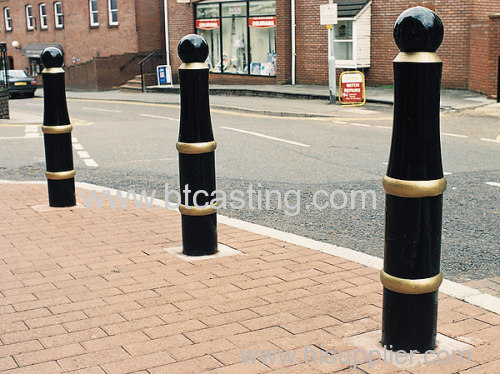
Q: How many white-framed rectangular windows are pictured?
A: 7